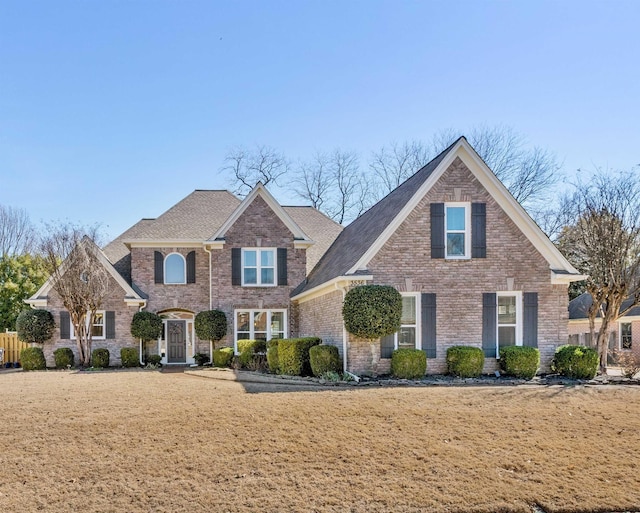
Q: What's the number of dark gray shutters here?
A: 12